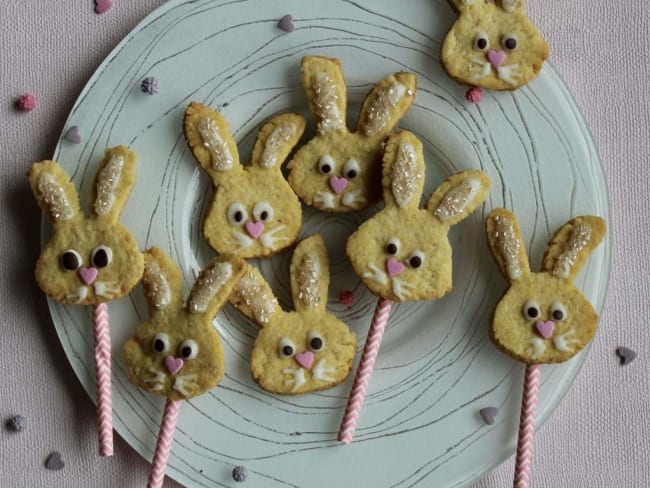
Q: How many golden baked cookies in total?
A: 8